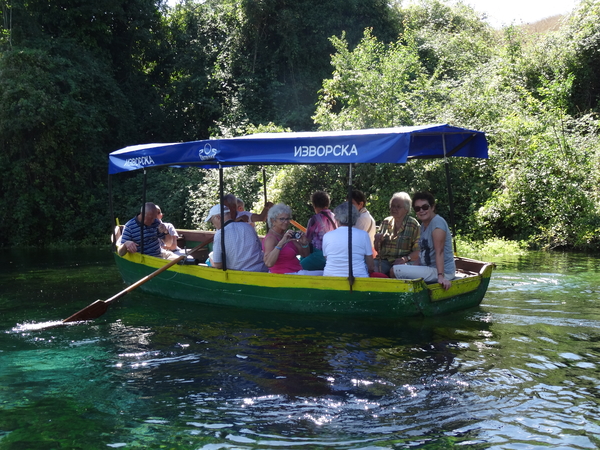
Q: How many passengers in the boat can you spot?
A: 11